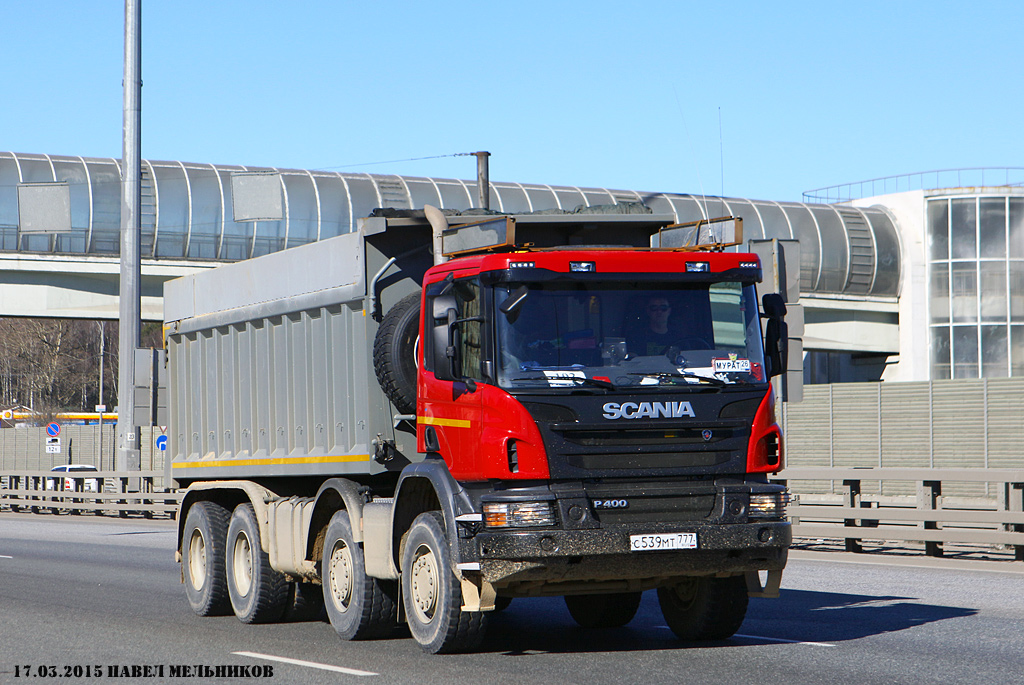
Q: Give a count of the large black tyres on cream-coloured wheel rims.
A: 4